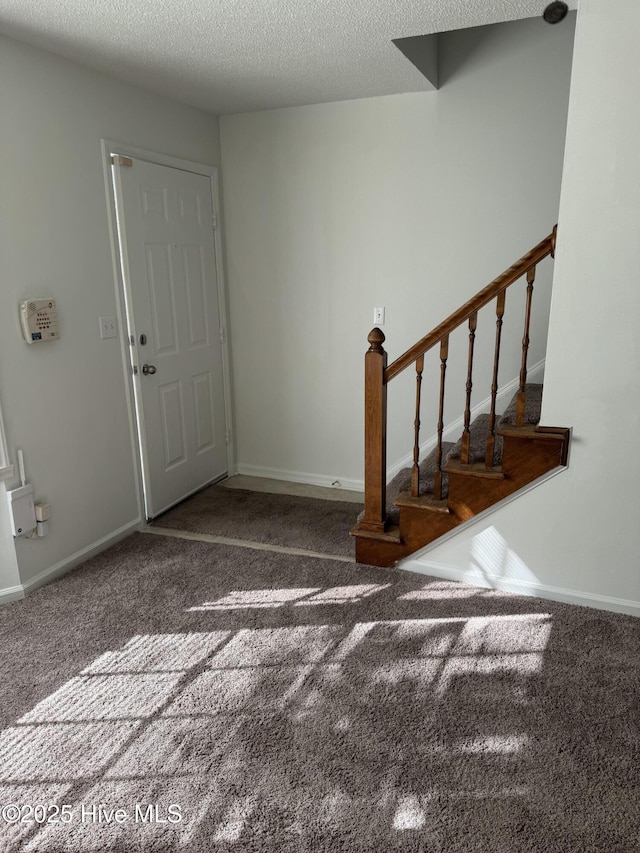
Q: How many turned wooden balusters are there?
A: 5